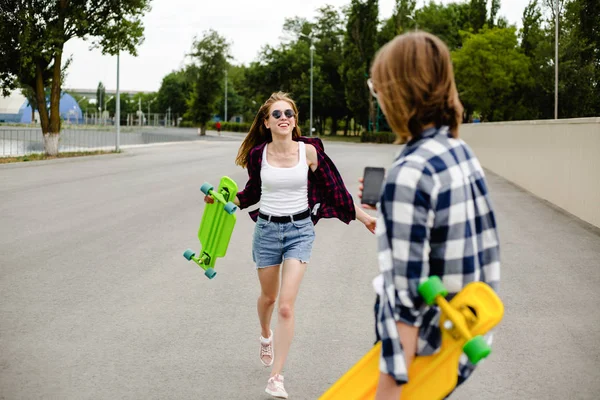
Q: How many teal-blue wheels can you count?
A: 4